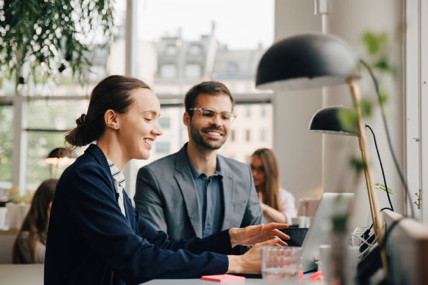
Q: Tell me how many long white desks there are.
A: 1